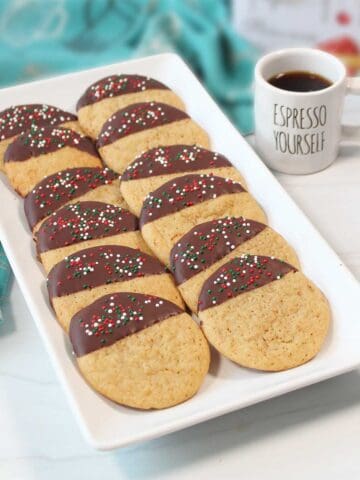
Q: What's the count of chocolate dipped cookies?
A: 12